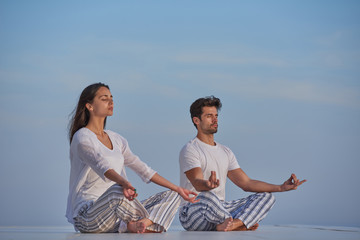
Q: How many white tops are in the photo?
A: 2